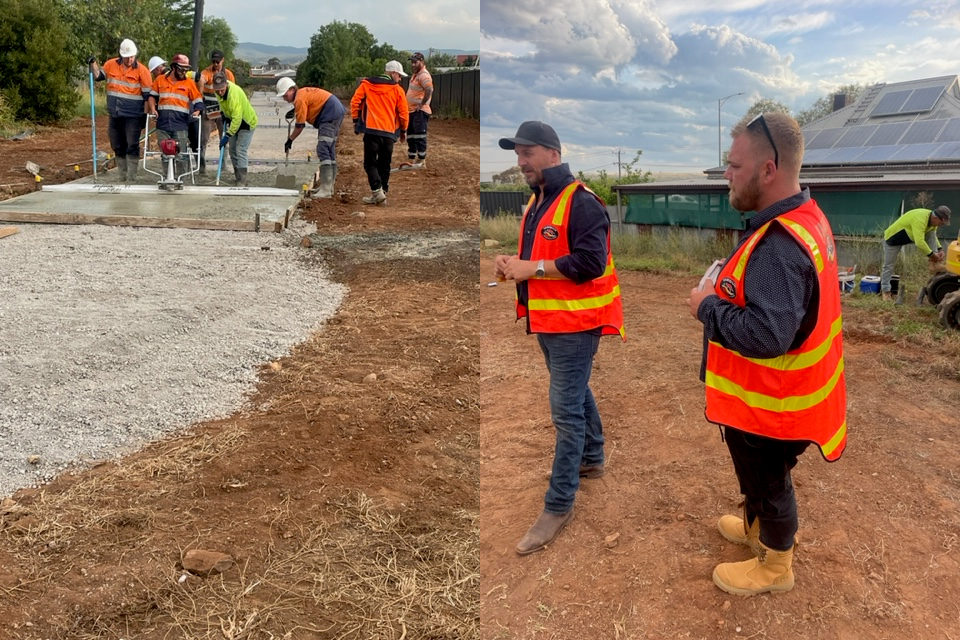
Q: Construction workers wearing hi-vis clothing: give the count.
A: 11